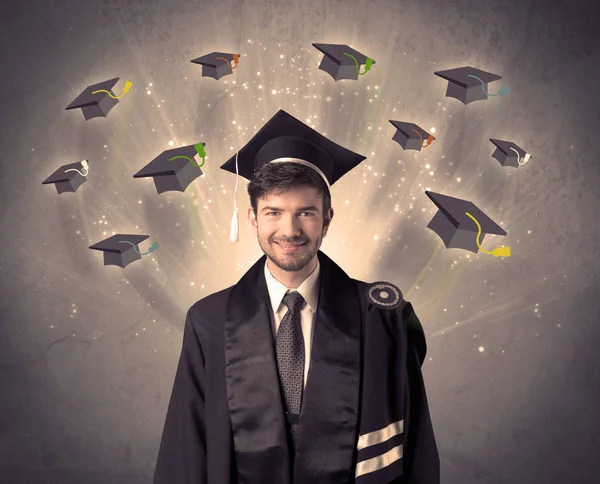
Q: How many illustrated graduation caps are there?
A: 10